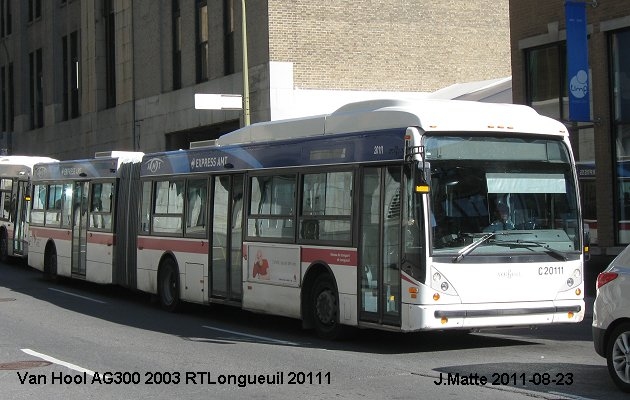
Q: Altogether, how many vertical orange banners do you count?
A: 0